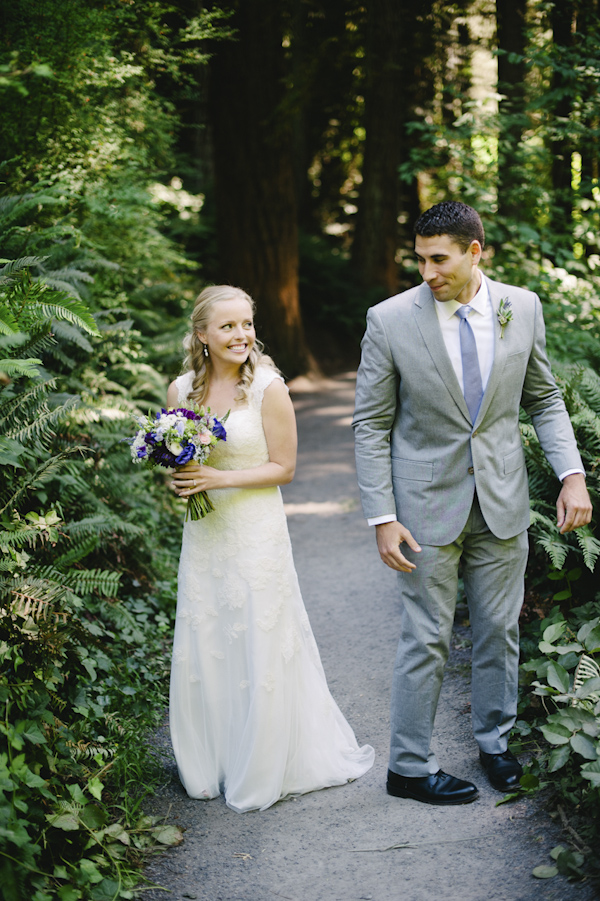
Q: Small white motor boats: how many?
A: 0